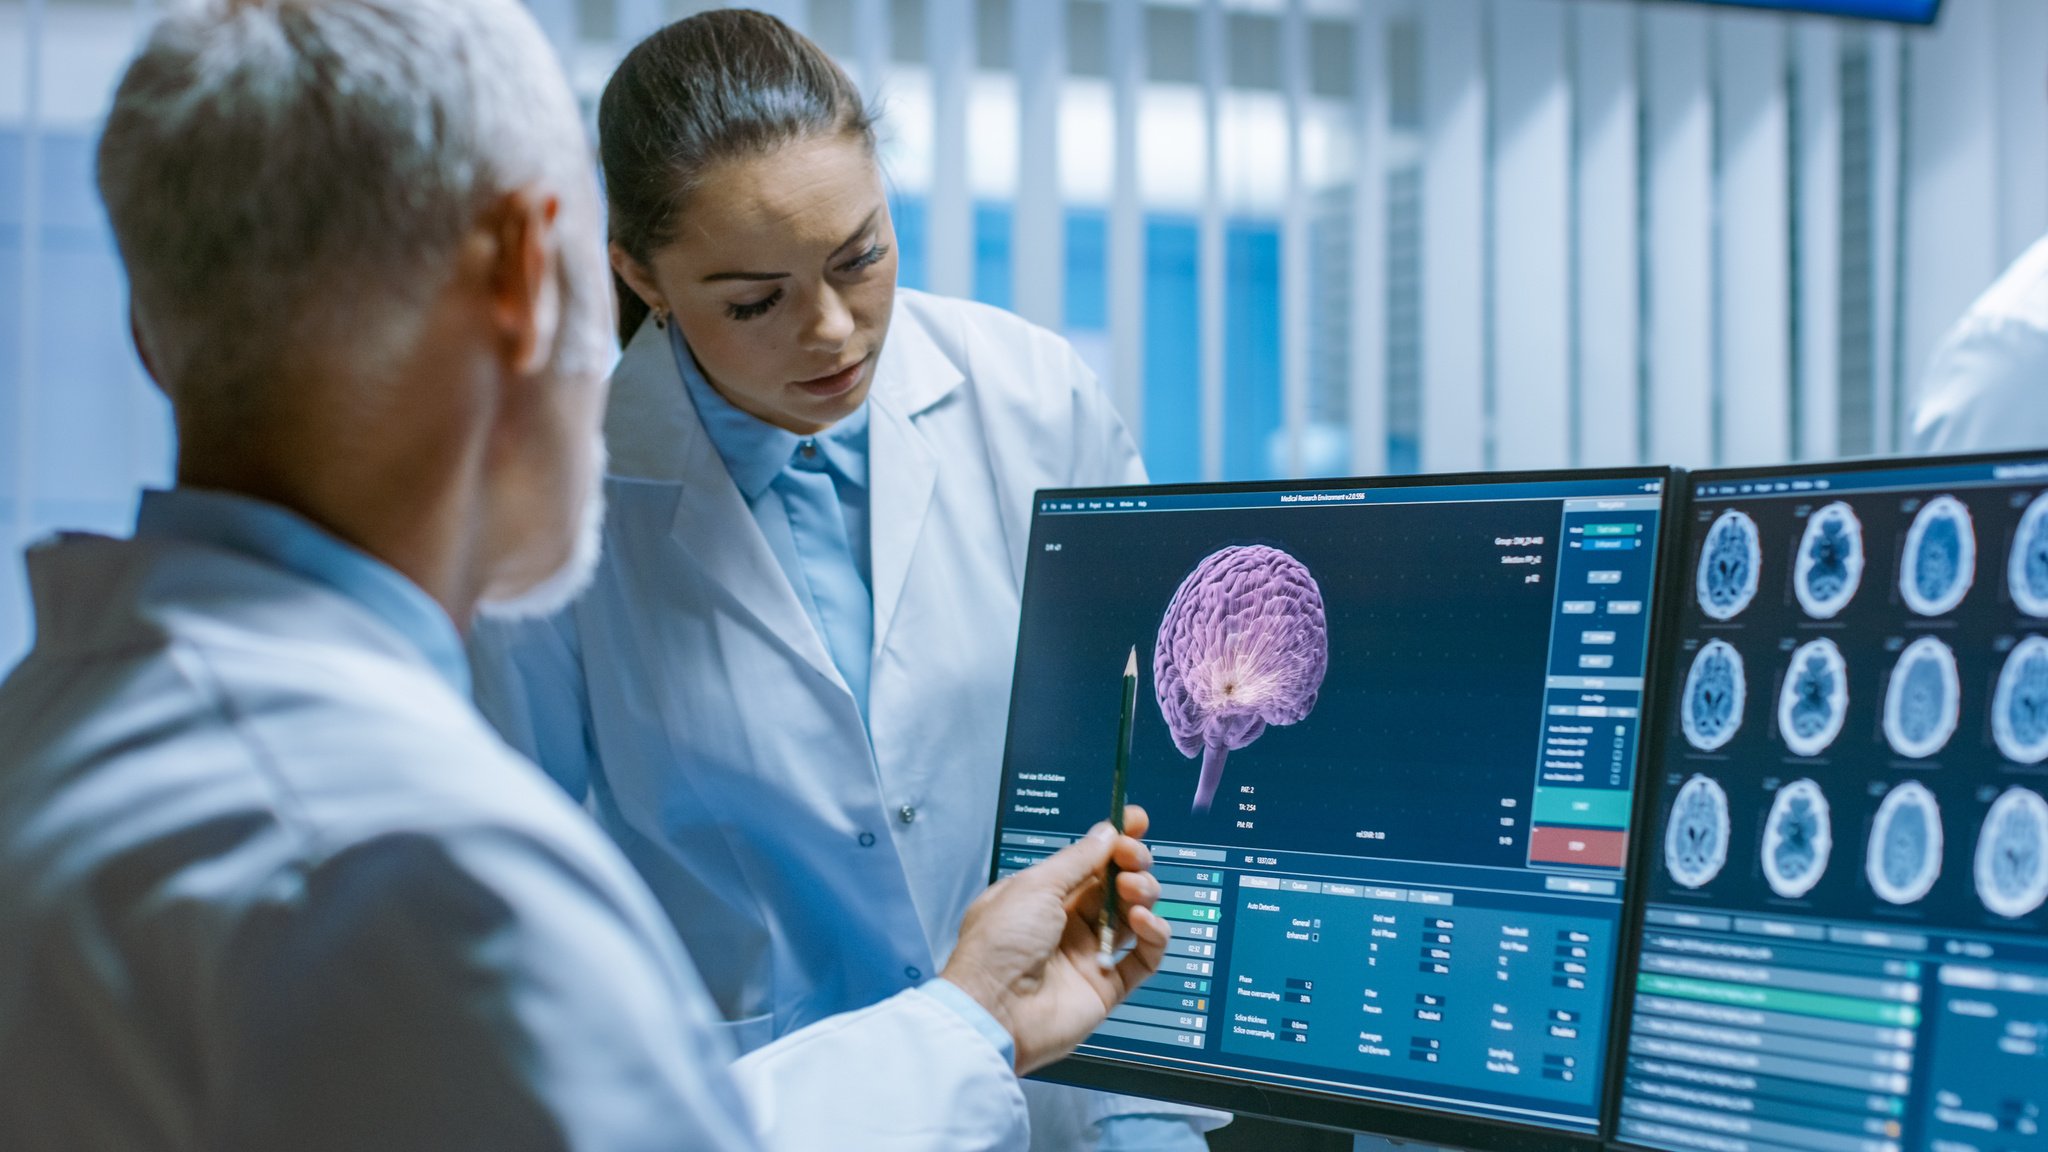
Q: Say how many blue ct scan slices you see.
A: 12